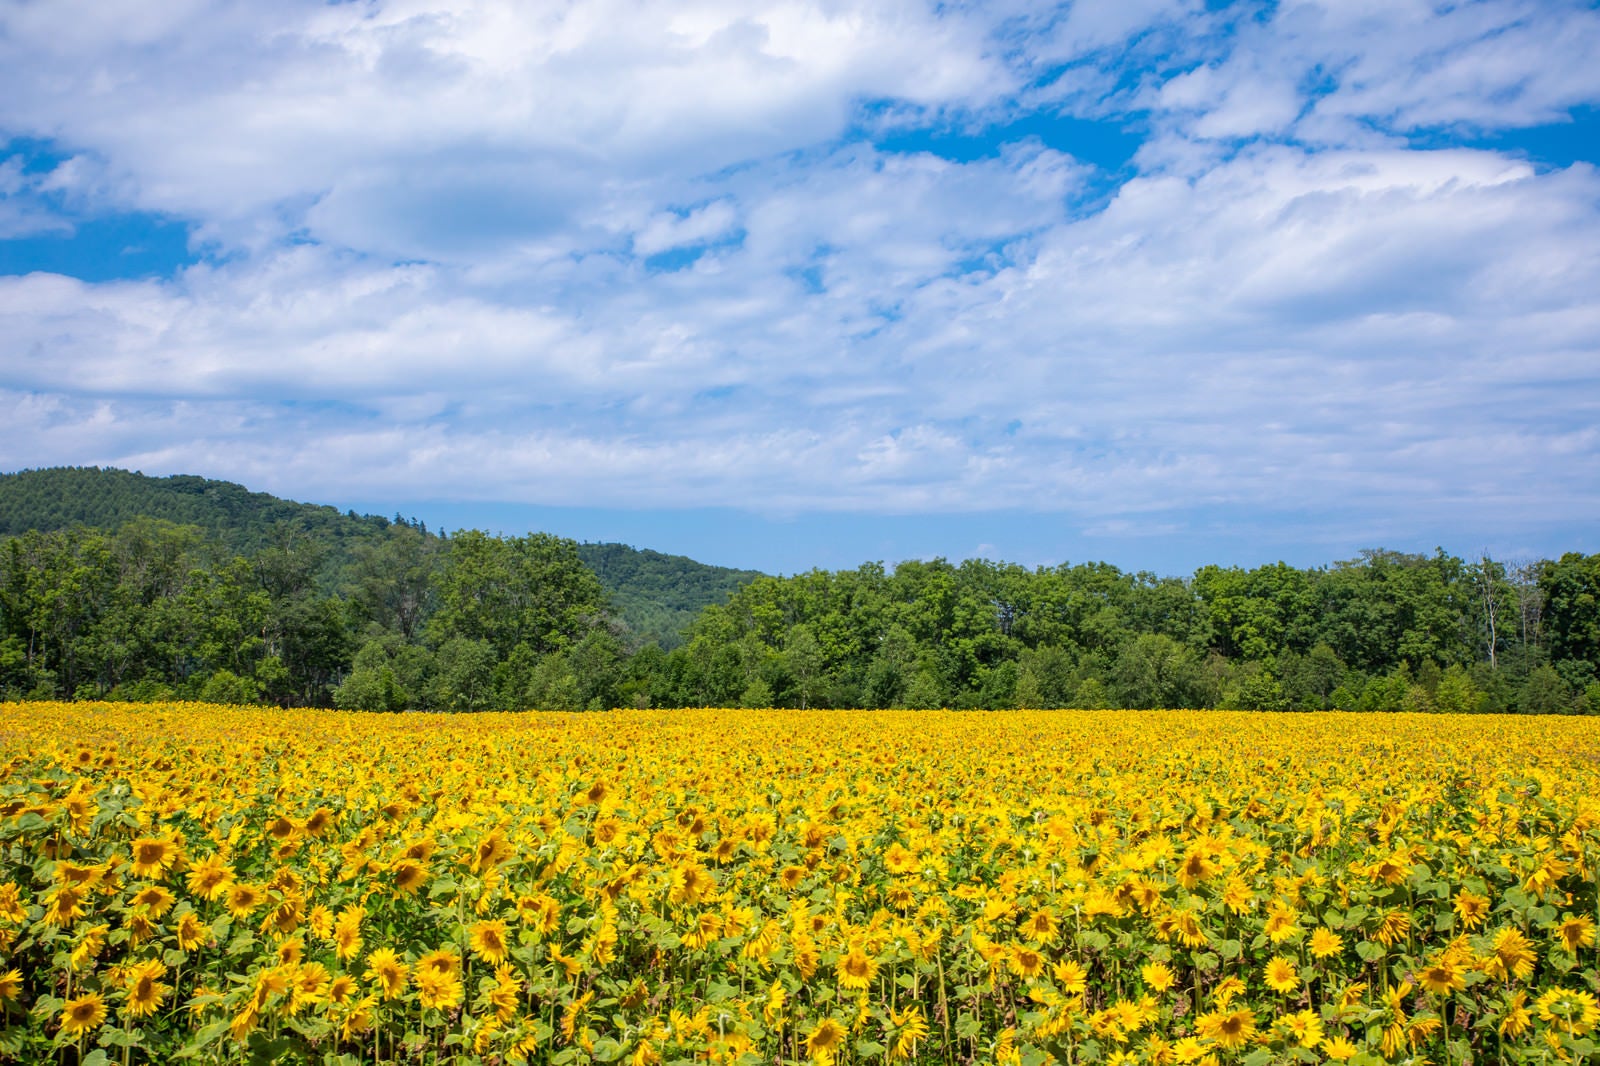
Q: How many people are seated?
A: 0